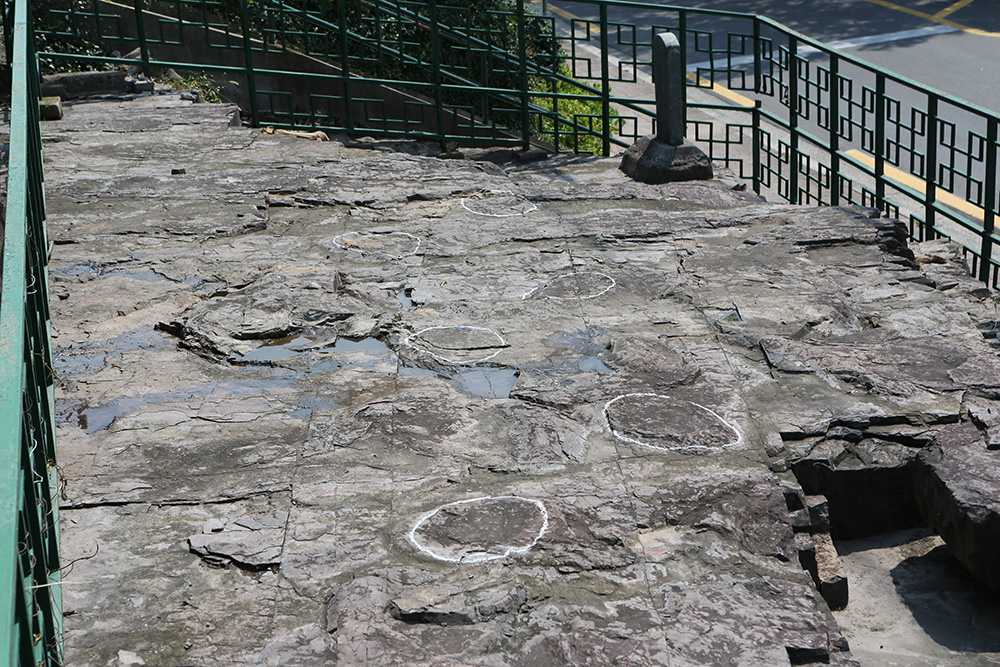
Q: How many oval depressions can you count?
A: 6